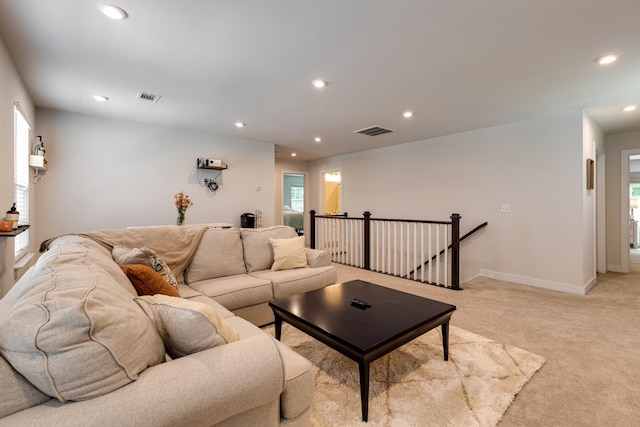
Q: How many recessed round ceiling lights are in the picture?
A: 9